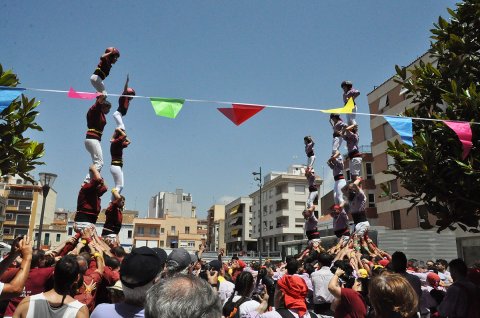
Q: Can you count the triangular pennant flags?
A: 7